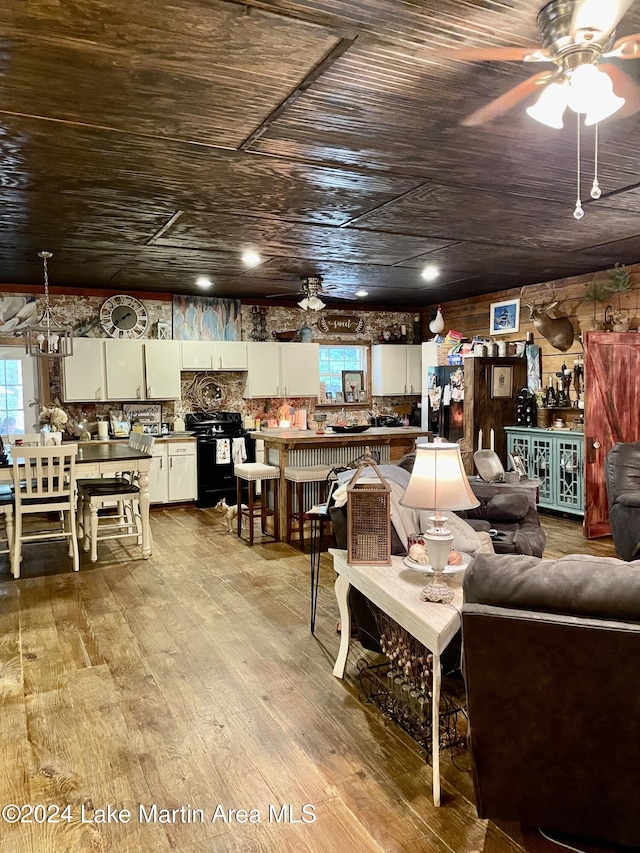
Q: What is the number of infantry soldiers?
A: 0